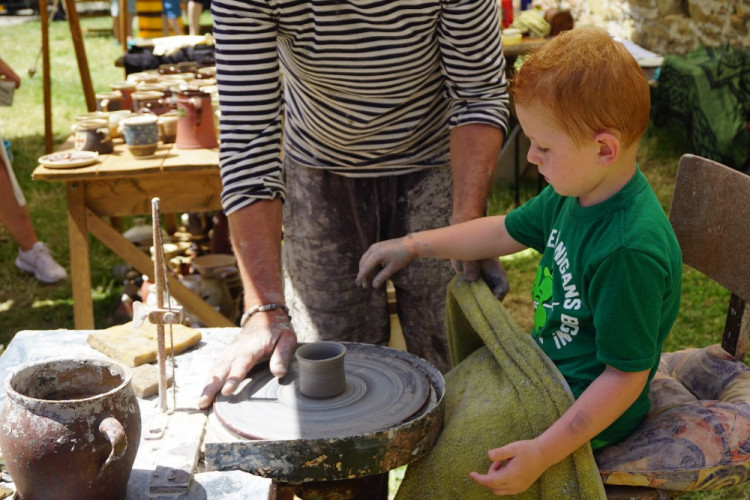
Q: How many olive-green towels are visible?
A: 1